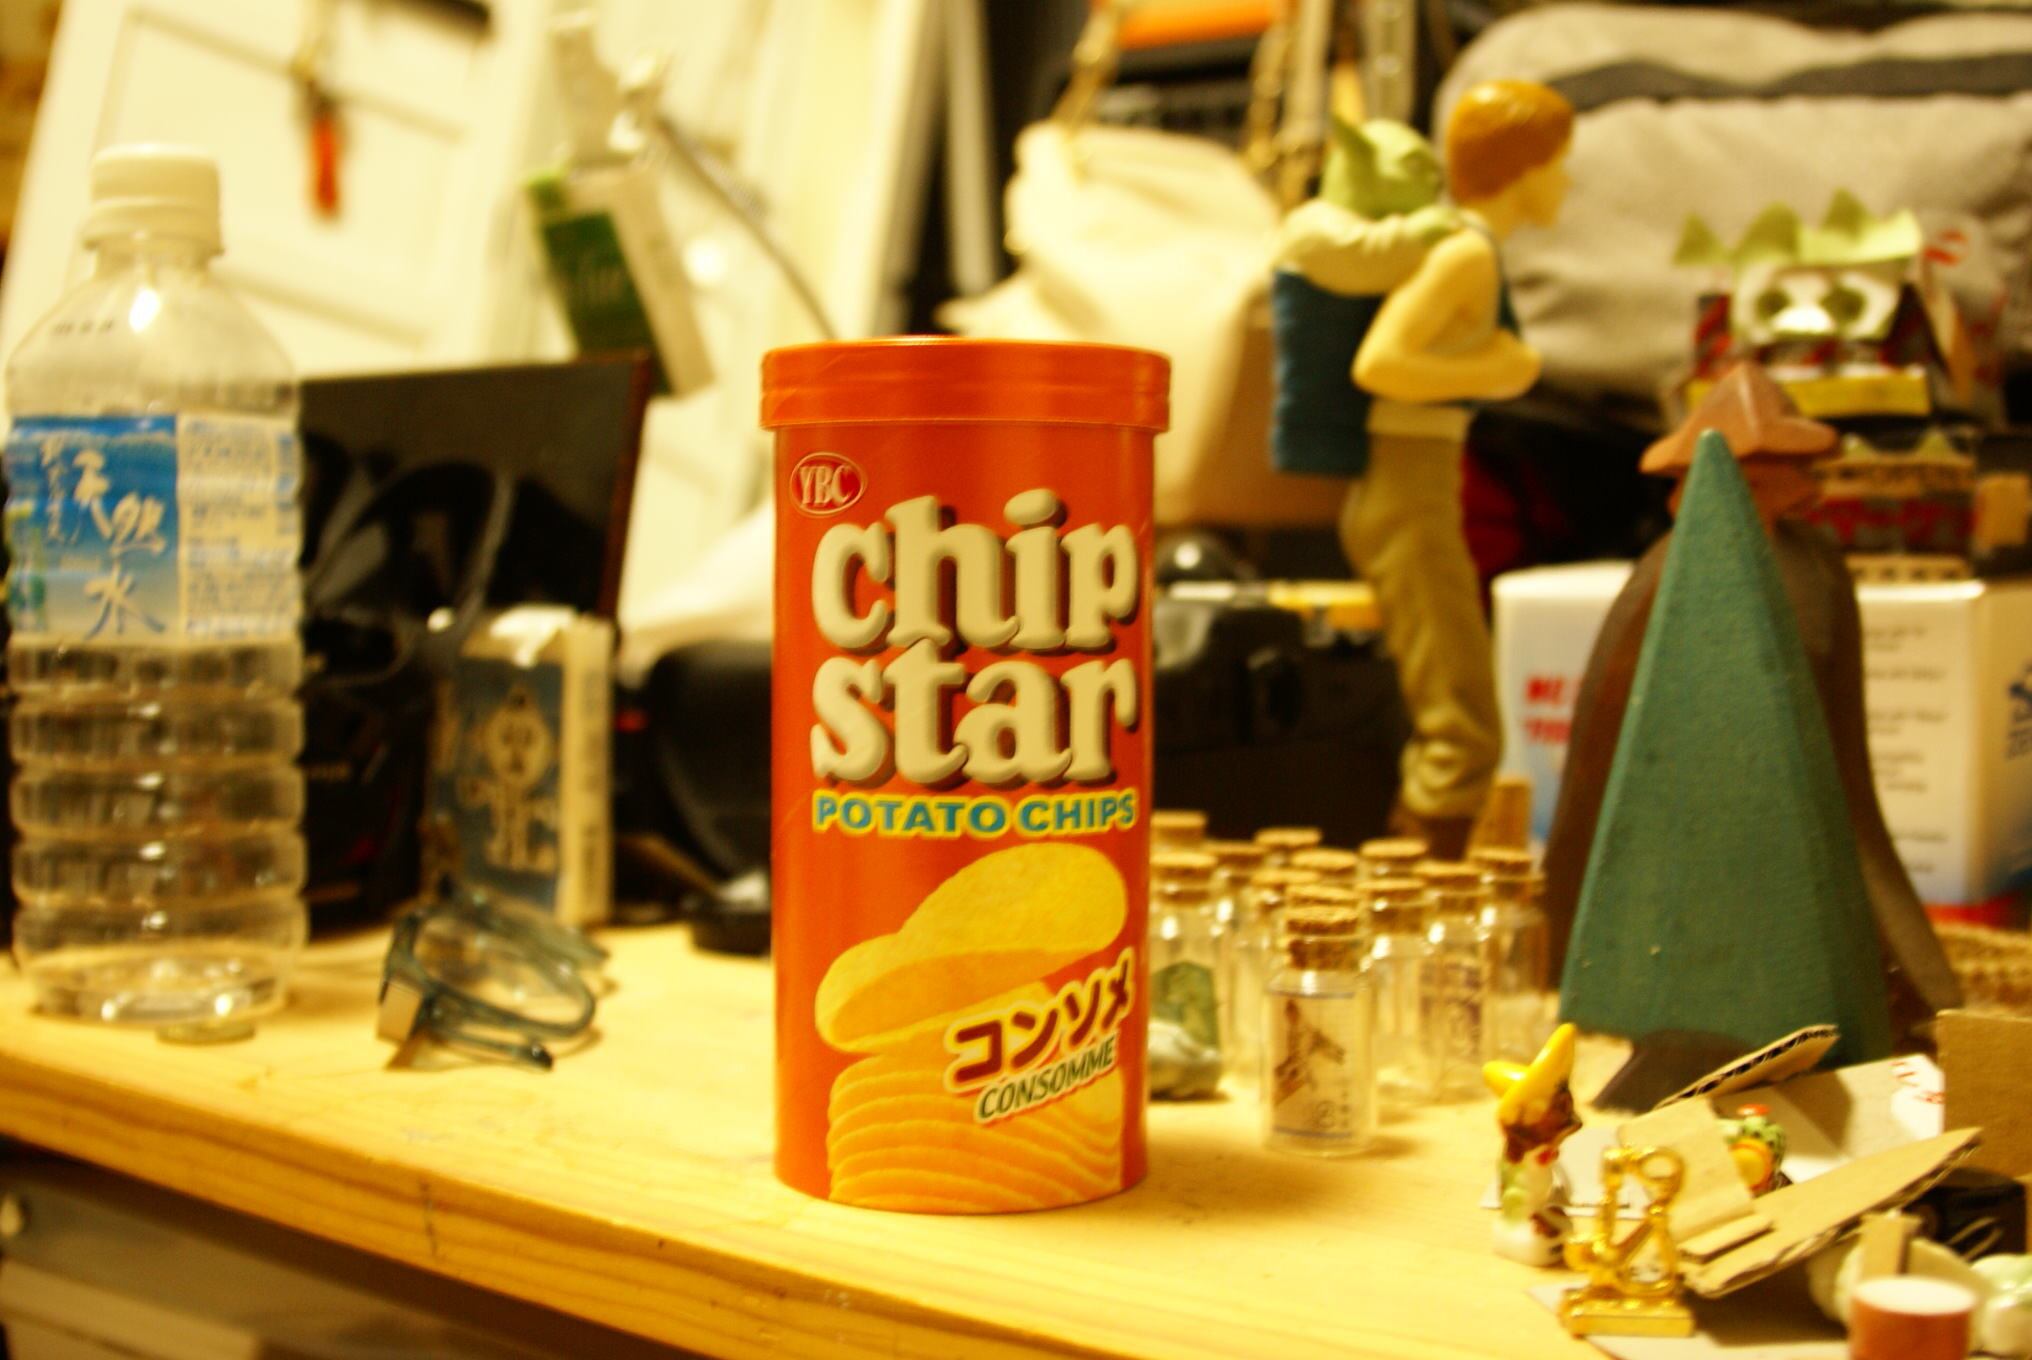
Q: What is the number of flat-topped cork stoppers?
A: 12